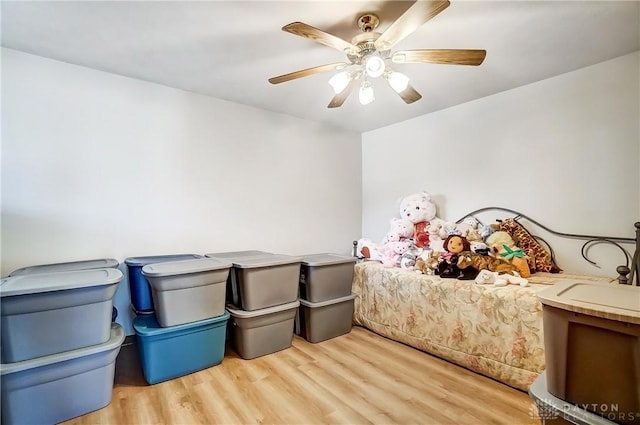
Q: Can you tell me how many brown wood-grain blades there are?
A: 6